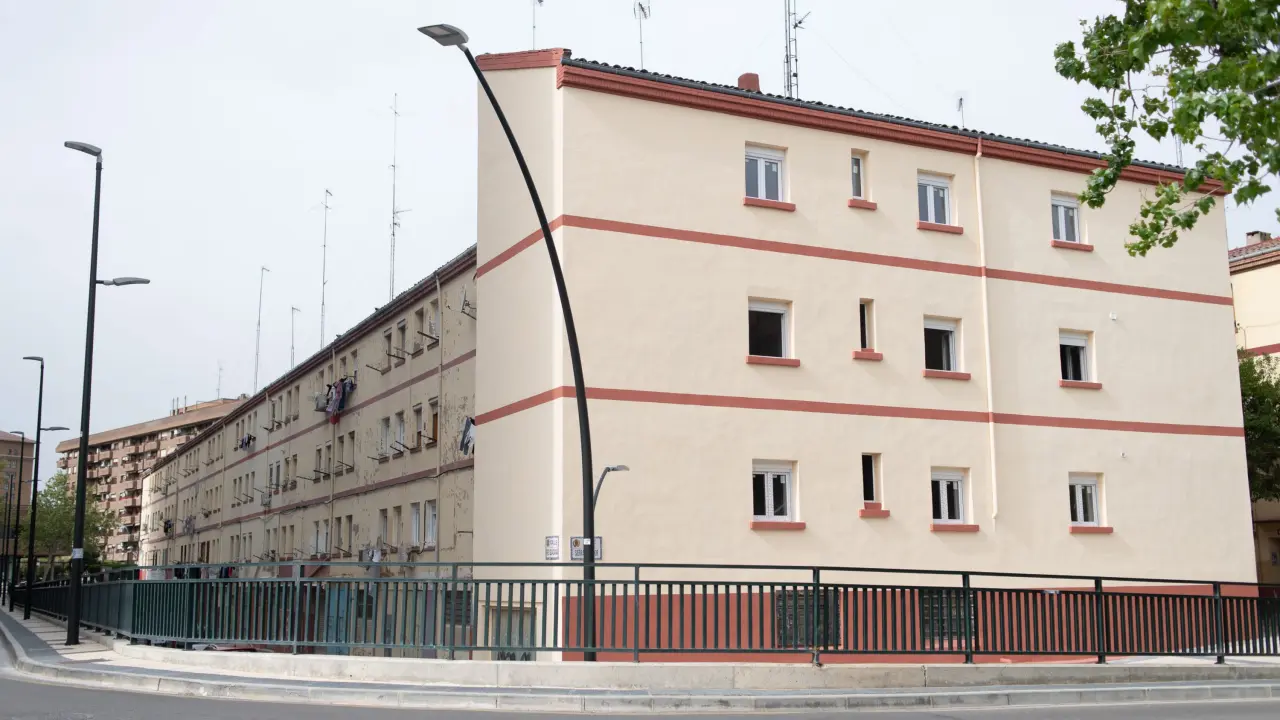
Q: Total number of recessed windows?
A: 12